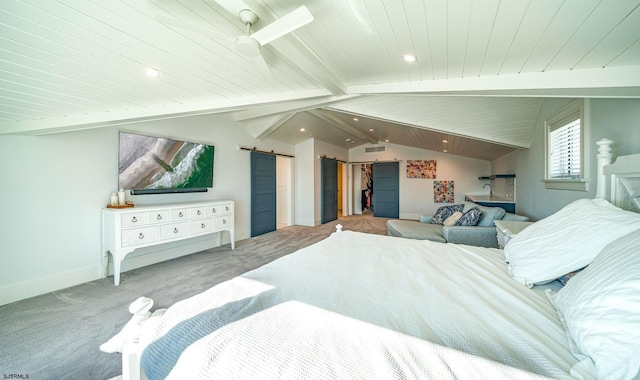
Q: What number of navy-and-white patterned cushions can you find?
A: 2